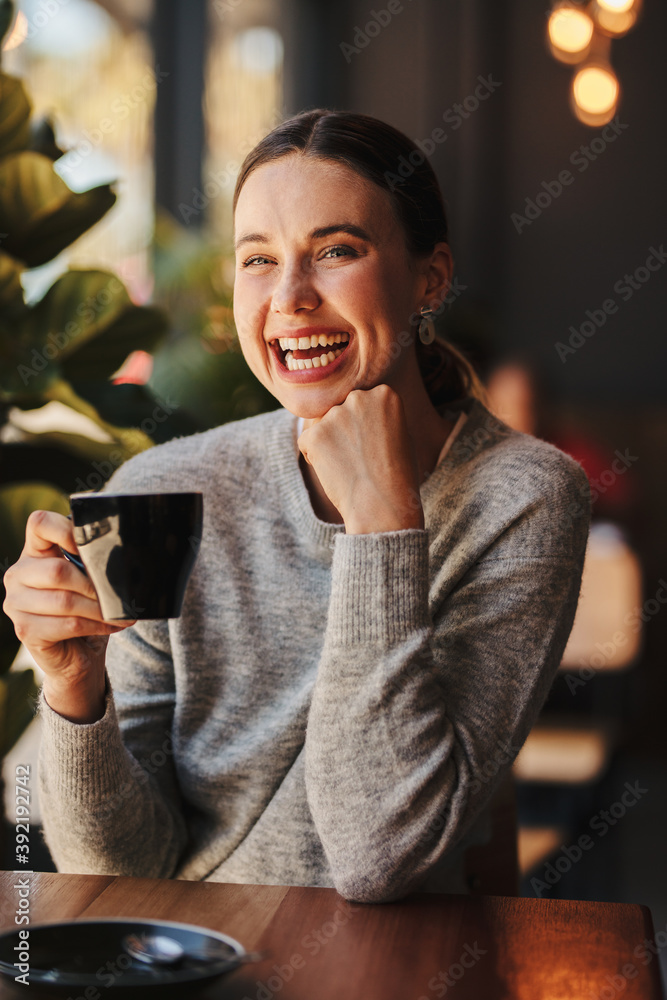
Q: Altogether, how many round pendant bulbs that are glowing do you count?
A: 3